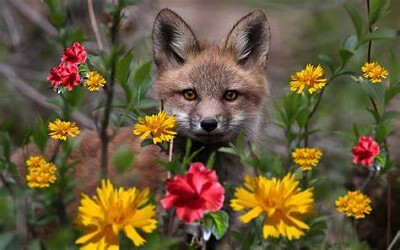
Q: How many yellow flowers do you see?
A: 10